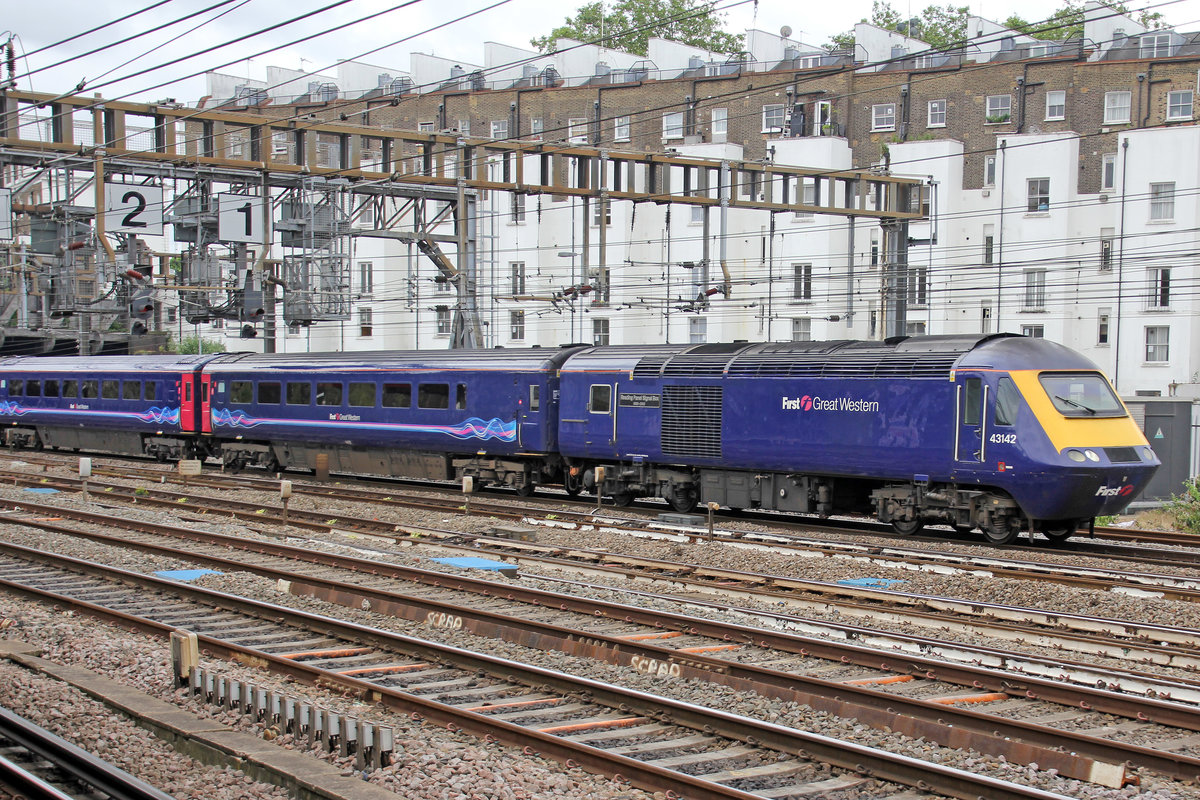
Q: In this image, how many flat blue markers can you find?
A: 4